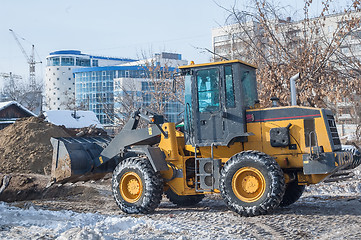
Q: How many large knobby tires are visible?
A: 4